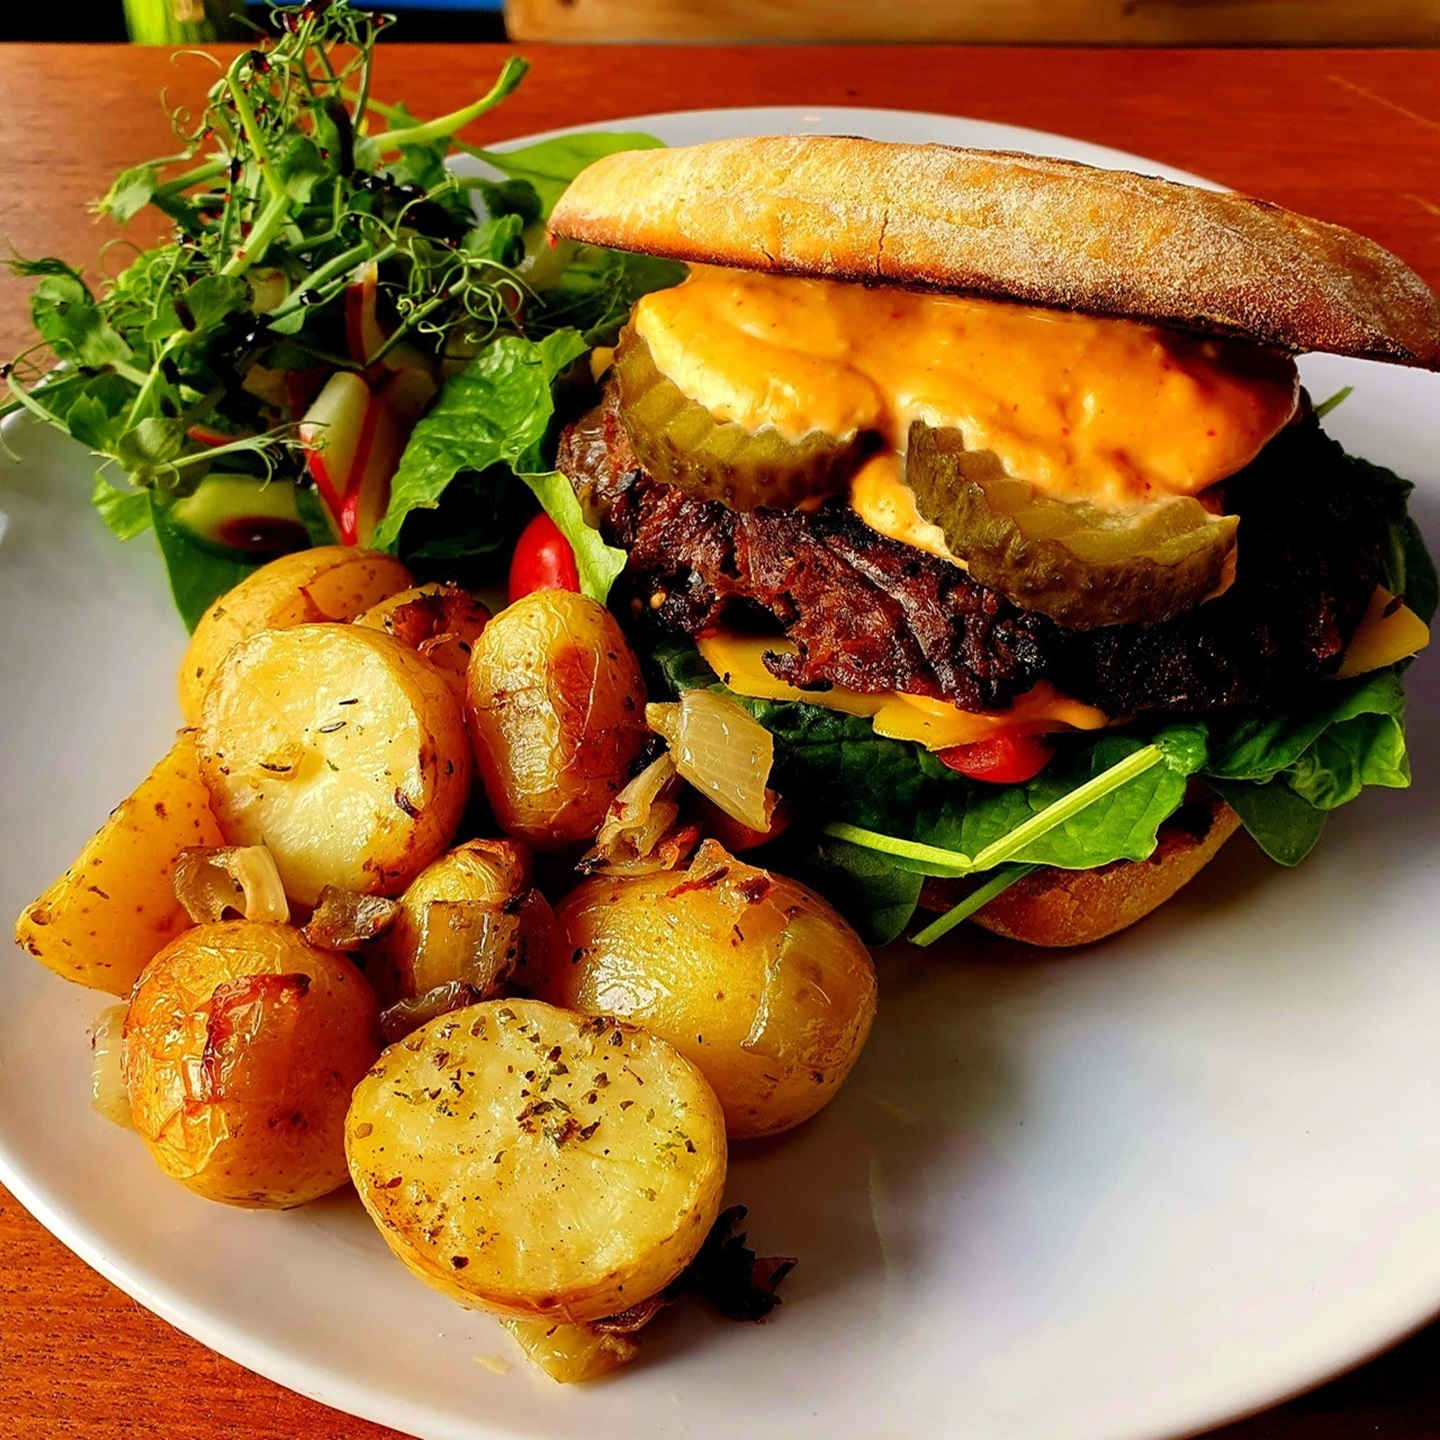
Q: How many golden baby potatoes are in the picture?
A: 9